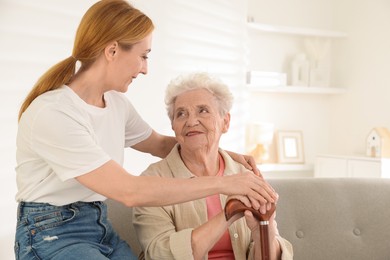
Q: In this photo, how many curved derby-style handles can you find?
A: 1